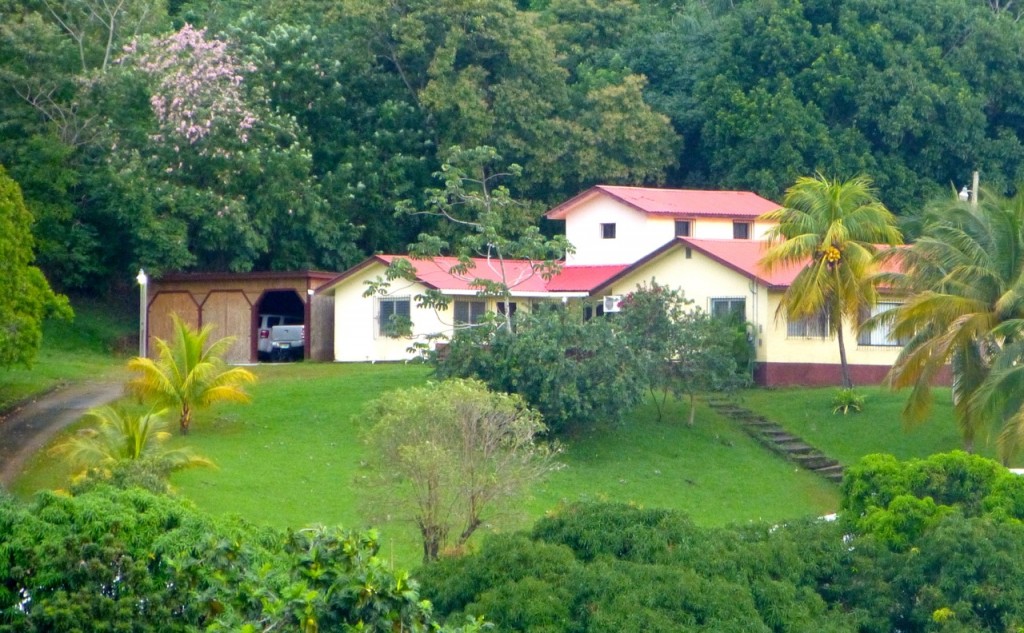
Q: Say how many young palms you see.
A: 2